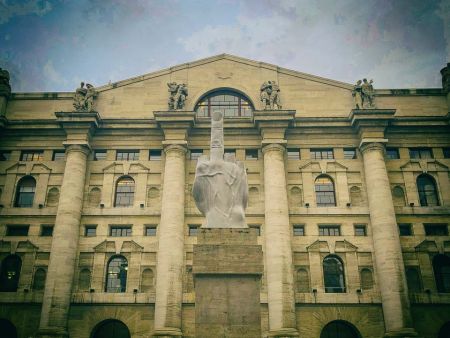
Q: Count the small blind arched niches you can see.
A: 13